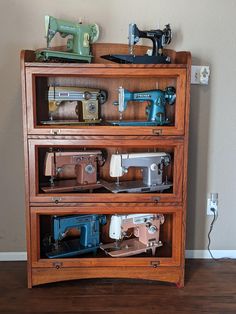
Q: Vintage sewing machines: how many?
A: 8